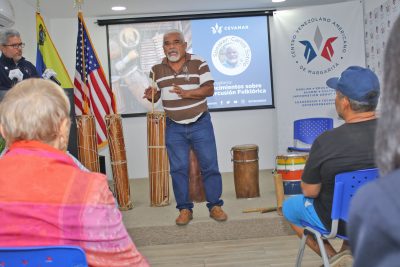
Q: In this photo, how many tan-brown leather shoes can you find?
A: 2